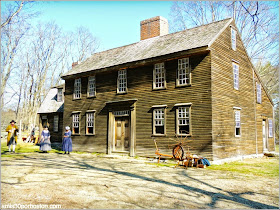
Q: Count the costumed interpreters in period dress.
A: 3